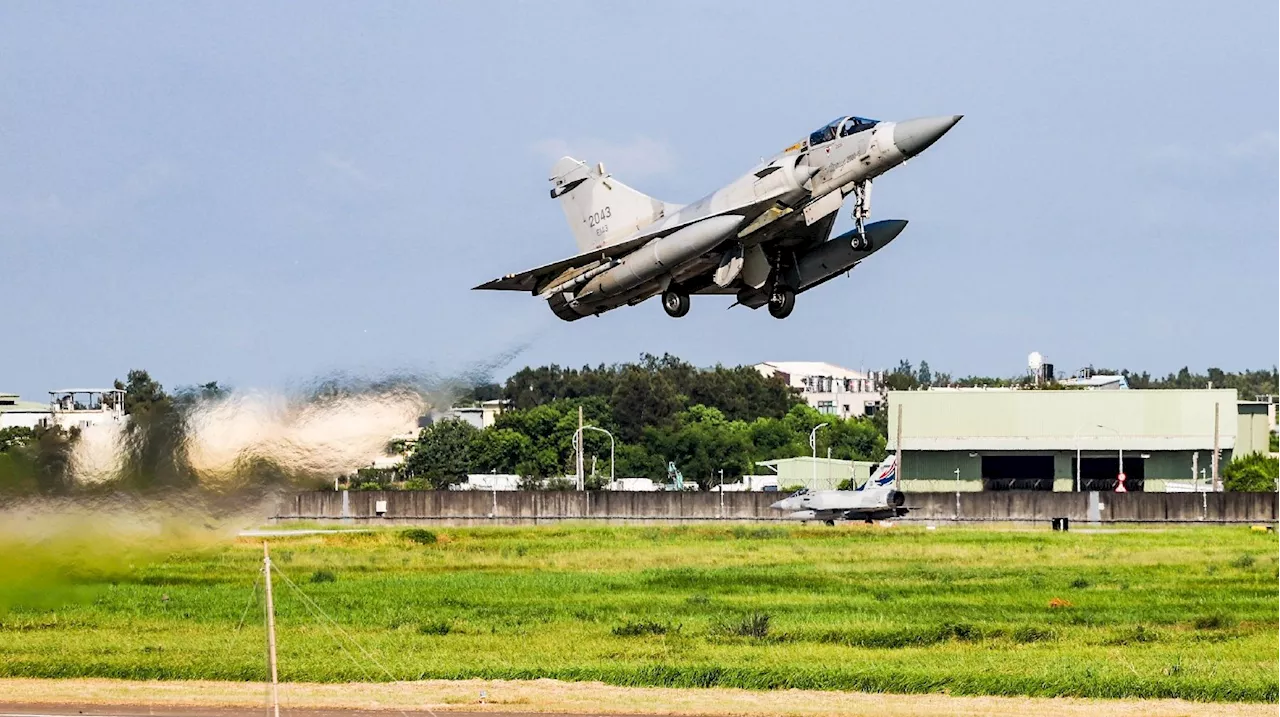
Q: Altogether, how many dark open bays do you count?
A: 2